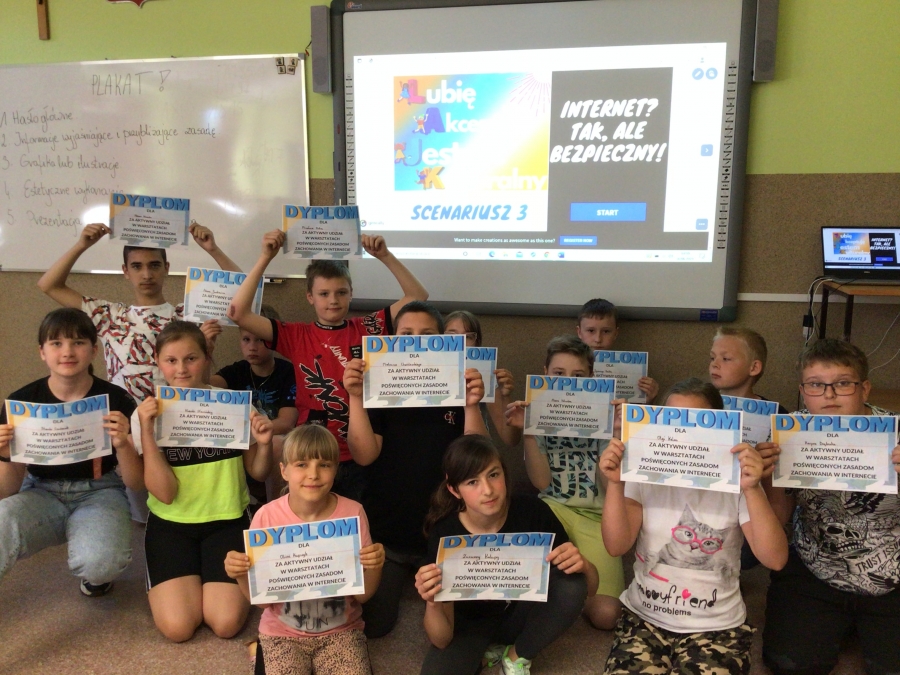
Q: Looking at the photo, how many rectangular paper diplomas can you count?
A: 14